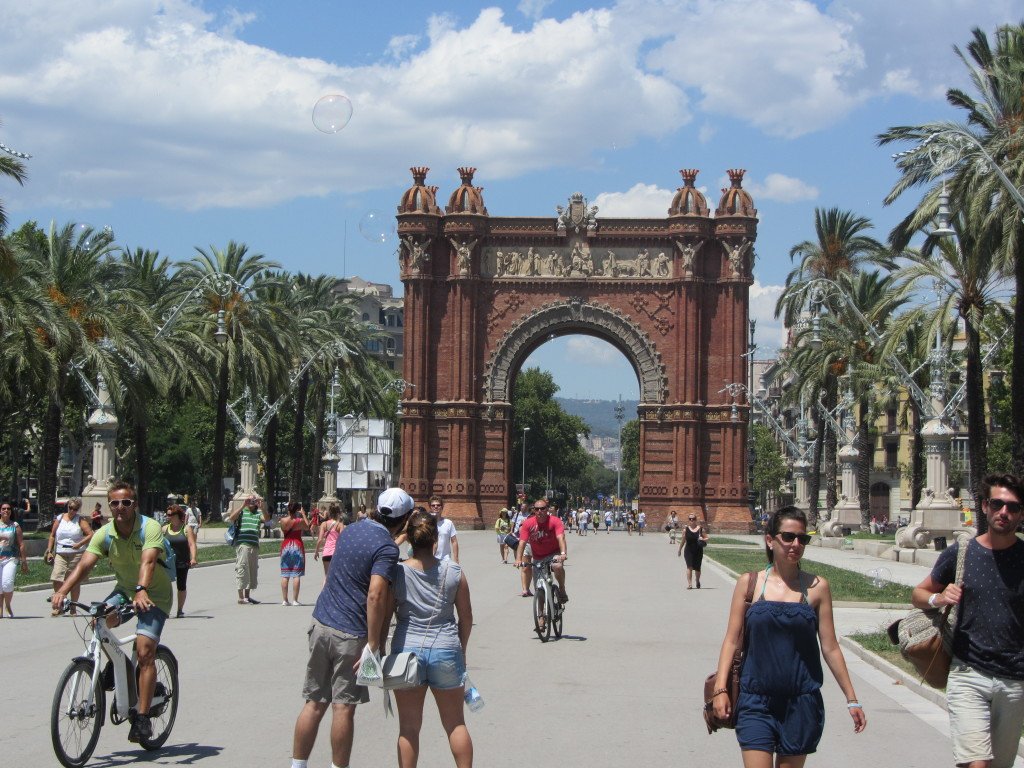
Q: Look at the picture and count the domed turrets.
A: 4